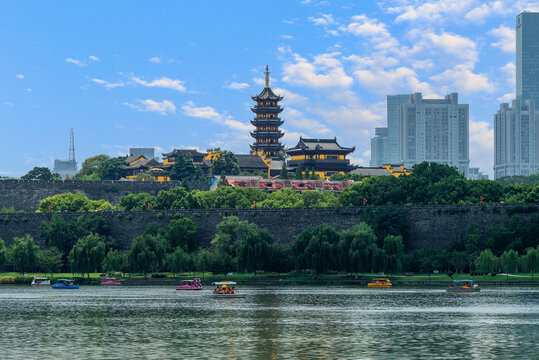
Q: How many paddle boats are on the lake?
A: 7